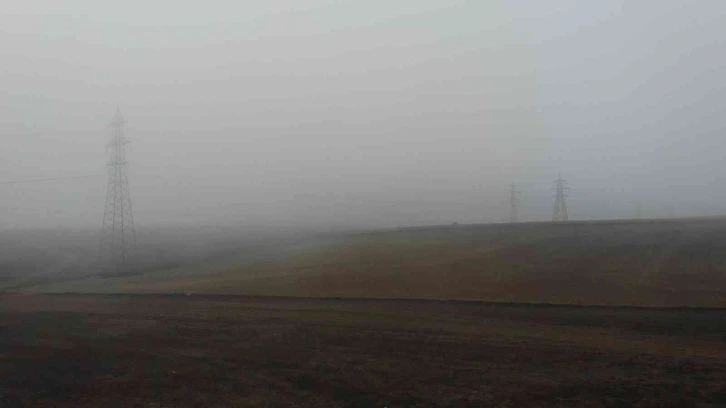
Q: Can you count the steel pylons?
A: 3